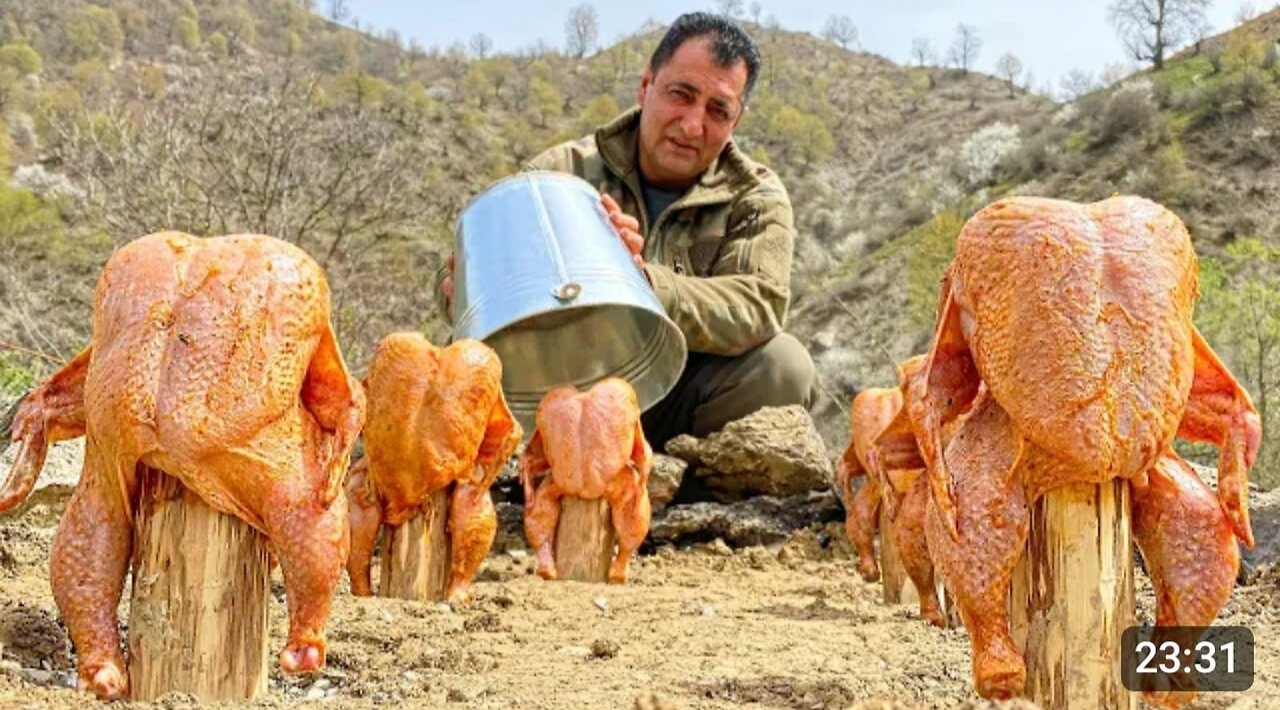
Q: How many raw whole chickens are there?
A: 6